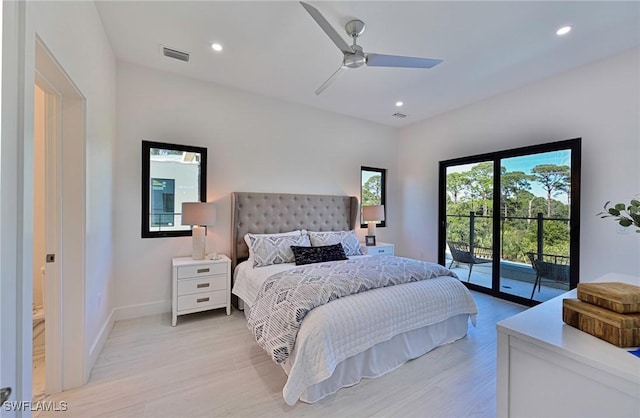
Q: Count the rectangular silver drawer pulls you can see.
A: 4